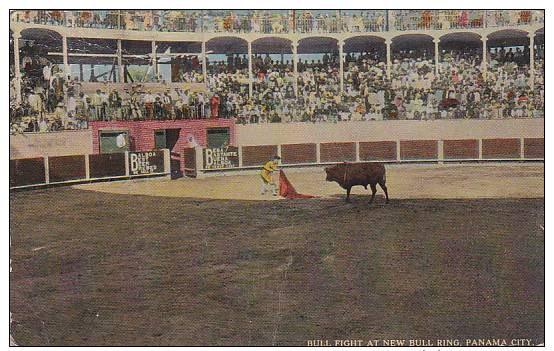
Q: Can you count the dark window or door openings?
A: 3